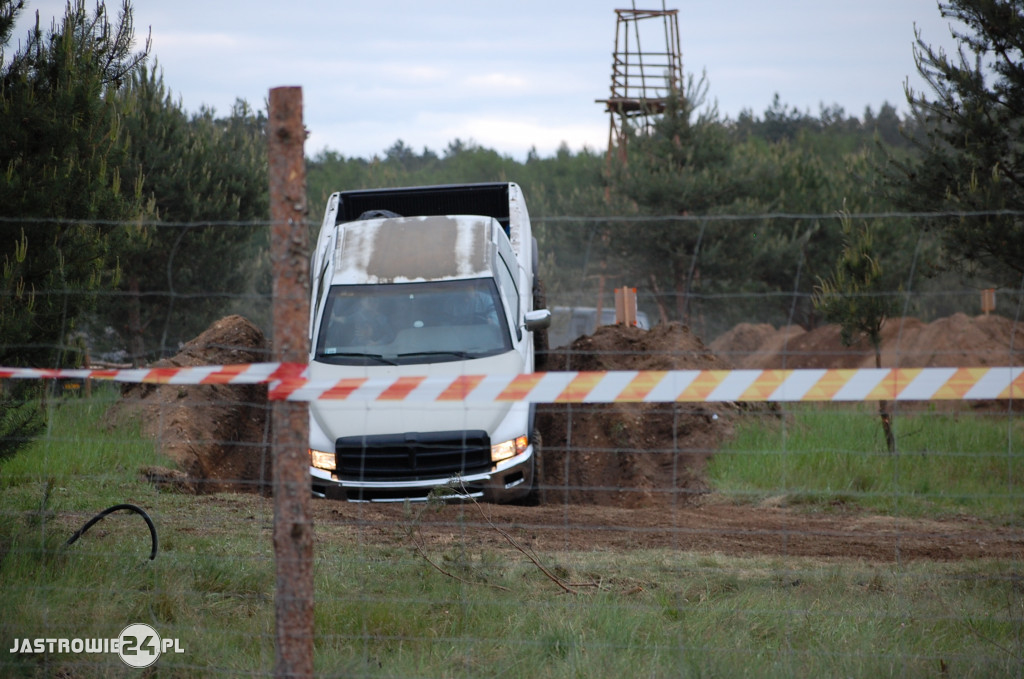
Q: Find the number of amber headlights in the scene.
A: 2